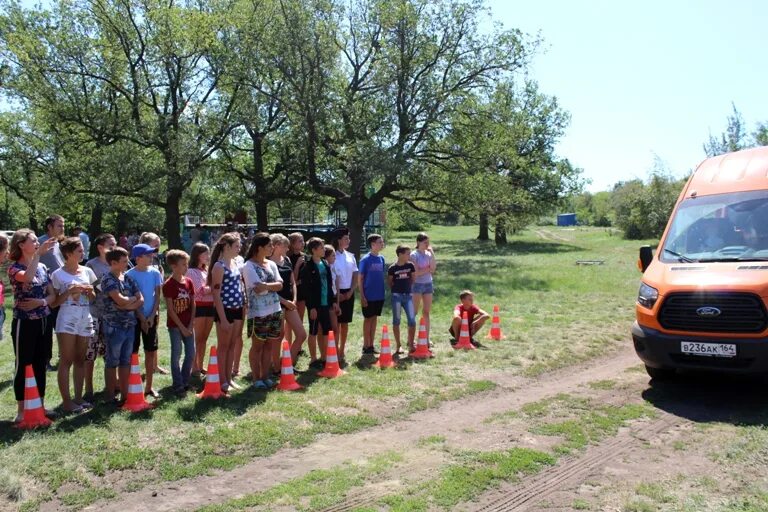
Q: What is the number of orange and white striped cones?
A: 9